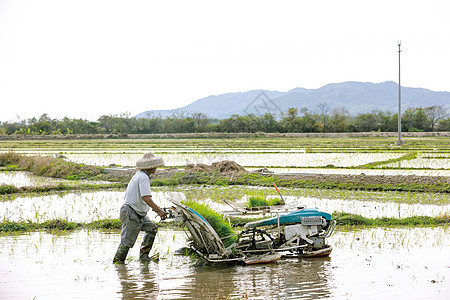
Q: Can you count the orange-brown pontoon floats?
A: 2